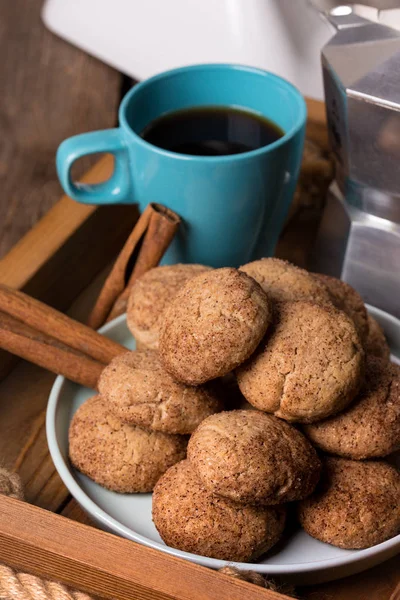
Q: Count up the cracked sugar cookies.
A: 12